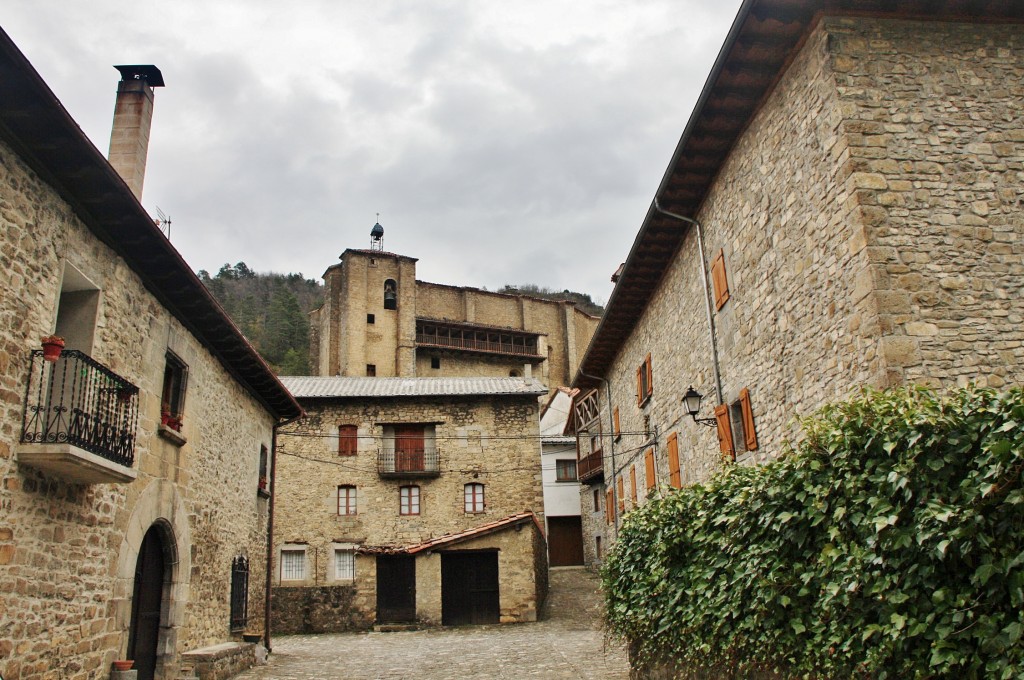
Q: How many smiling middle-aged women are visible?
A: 0